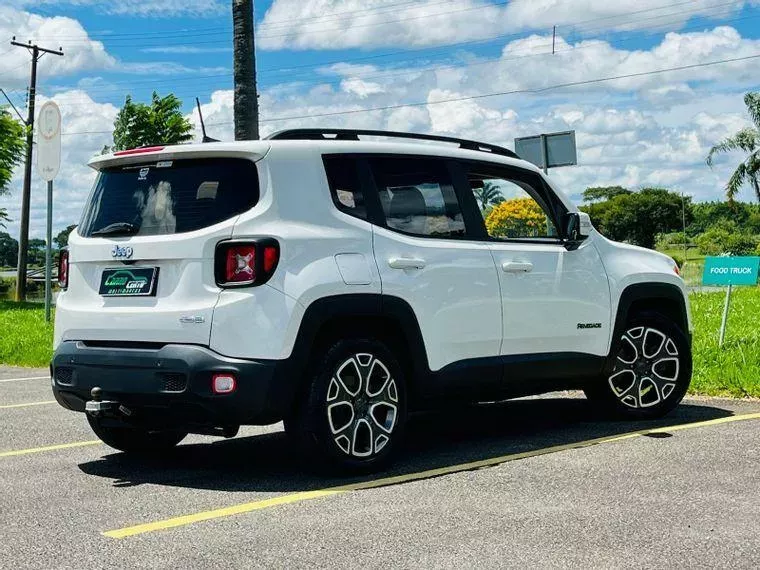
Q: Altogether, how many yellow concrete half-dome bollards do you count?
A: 0